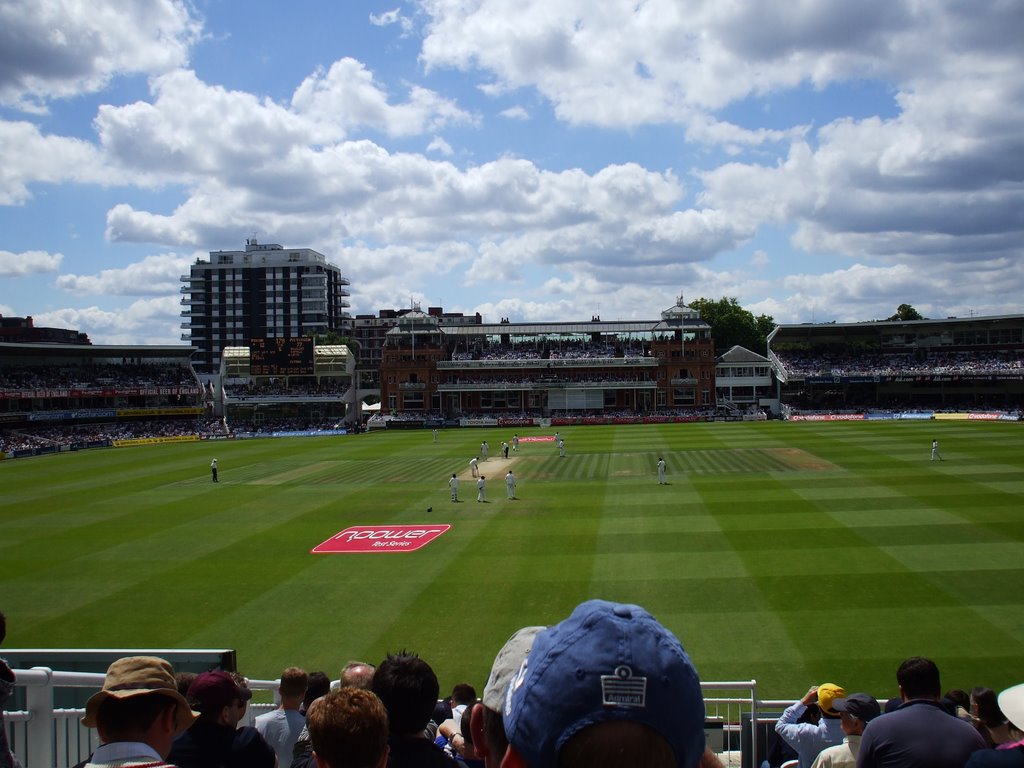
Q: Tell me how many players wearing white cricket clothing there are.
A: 11